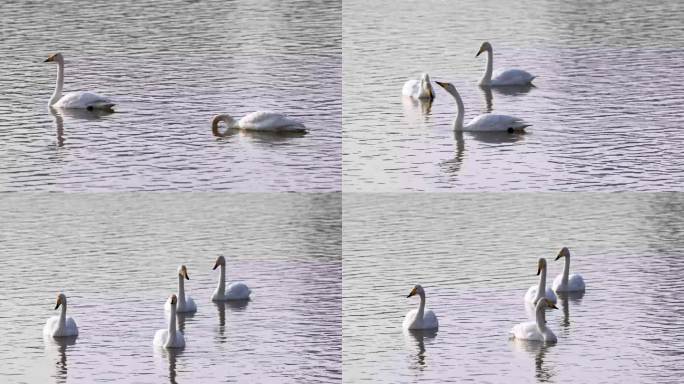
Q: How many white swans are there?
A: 13